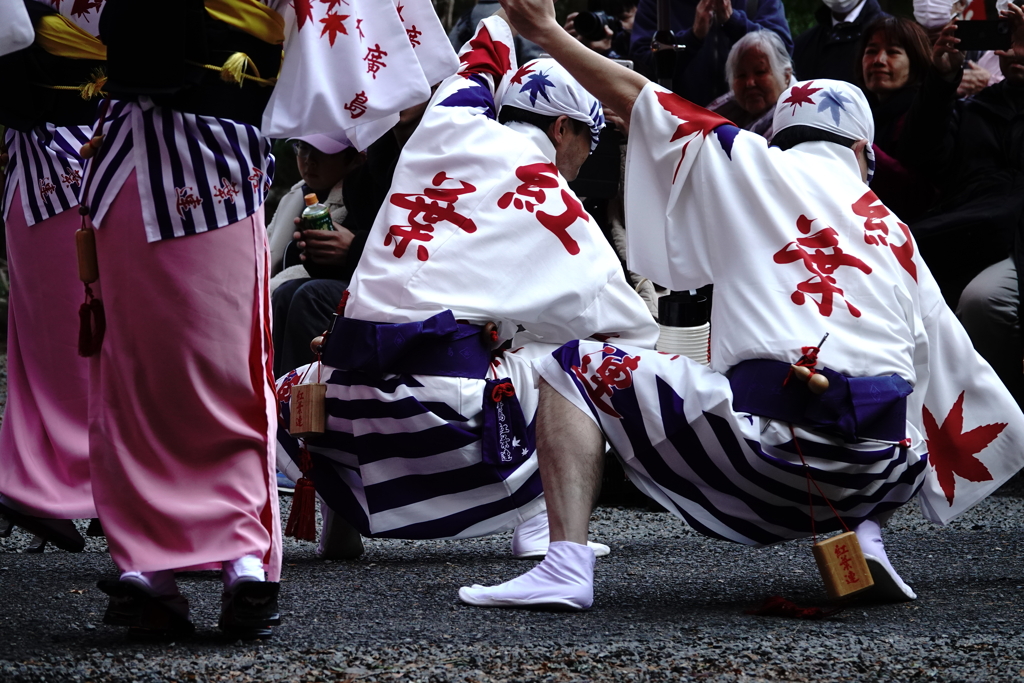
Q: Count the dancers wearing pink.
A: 2